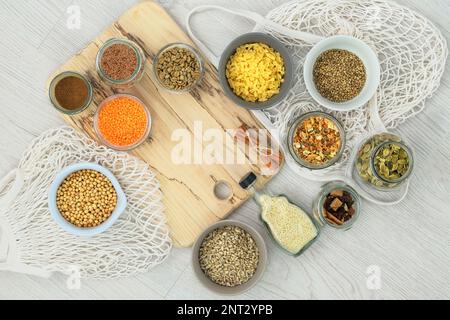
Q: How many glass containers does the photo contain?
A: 8